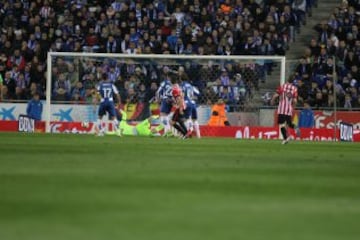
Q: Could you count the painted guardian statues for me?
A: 0